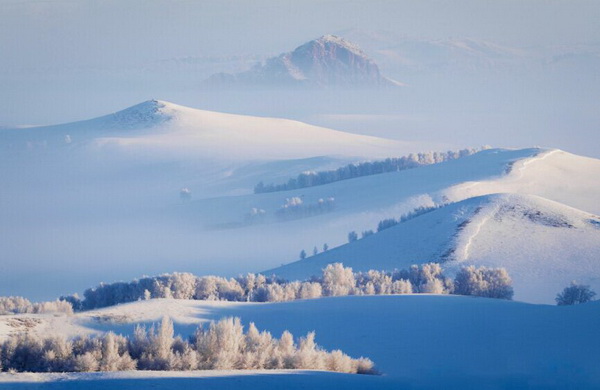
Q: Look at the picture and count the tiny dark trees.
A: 3